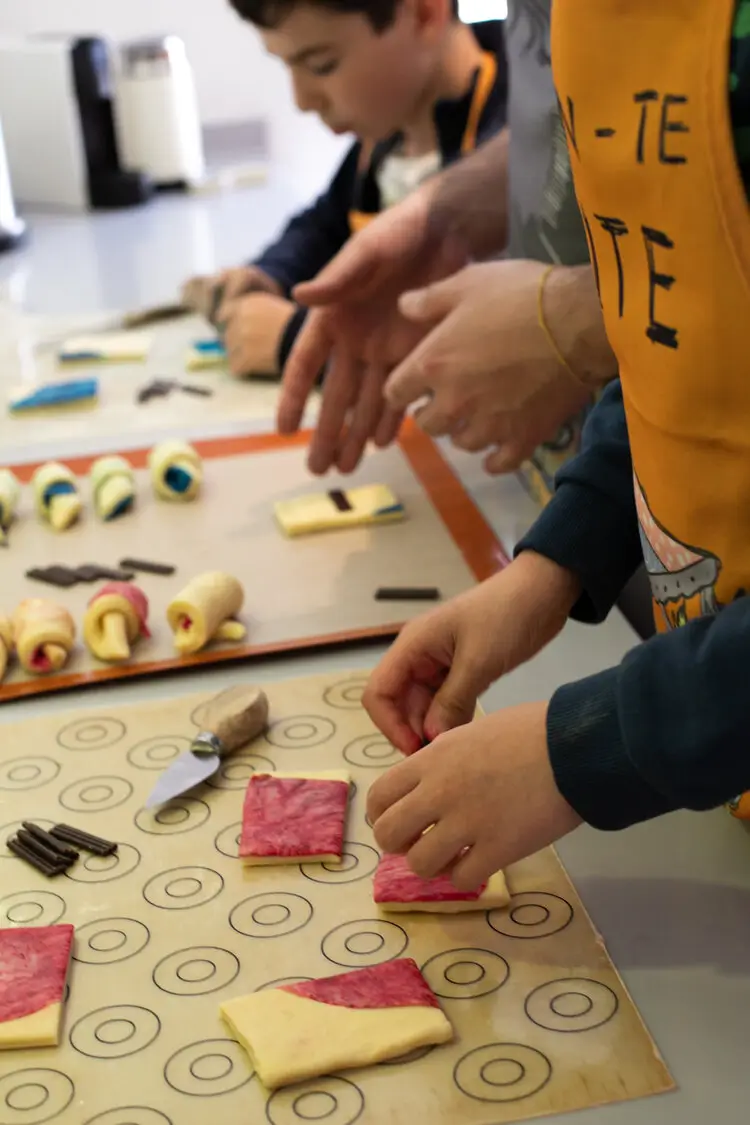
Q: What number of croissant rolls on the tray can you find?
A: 8